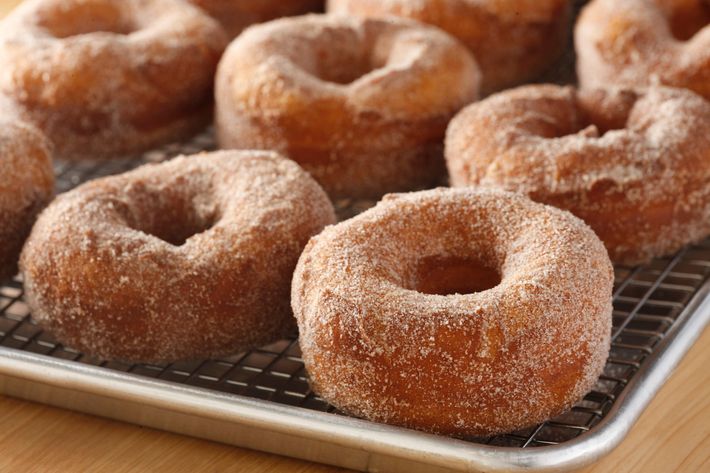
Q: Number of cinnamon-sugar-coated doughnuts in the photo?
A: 9